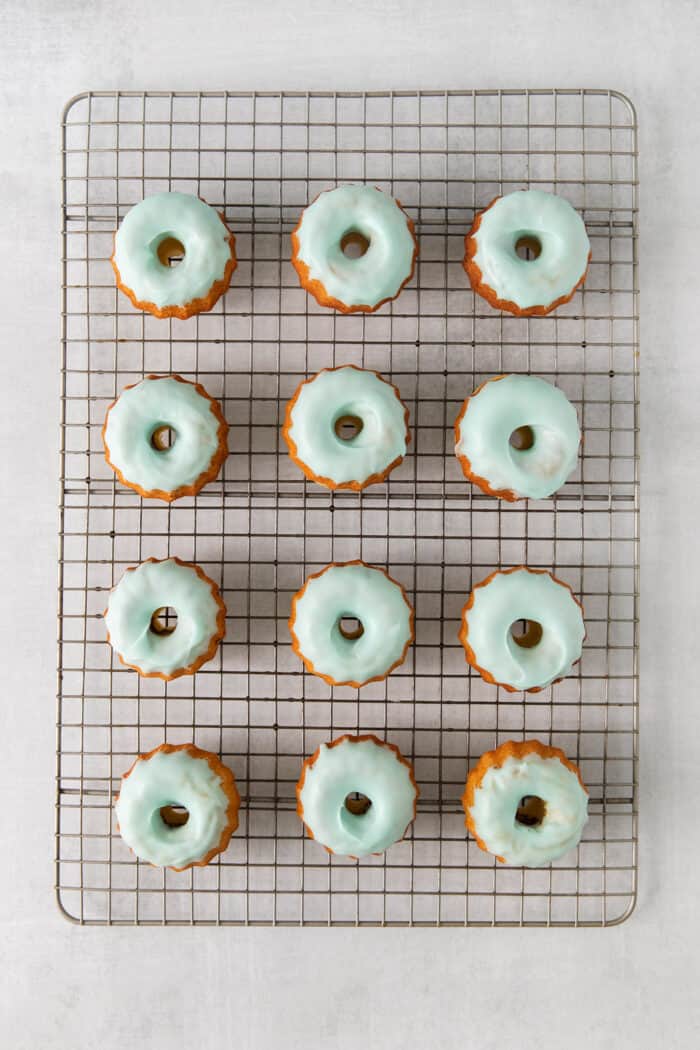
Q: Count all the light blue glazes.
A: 12